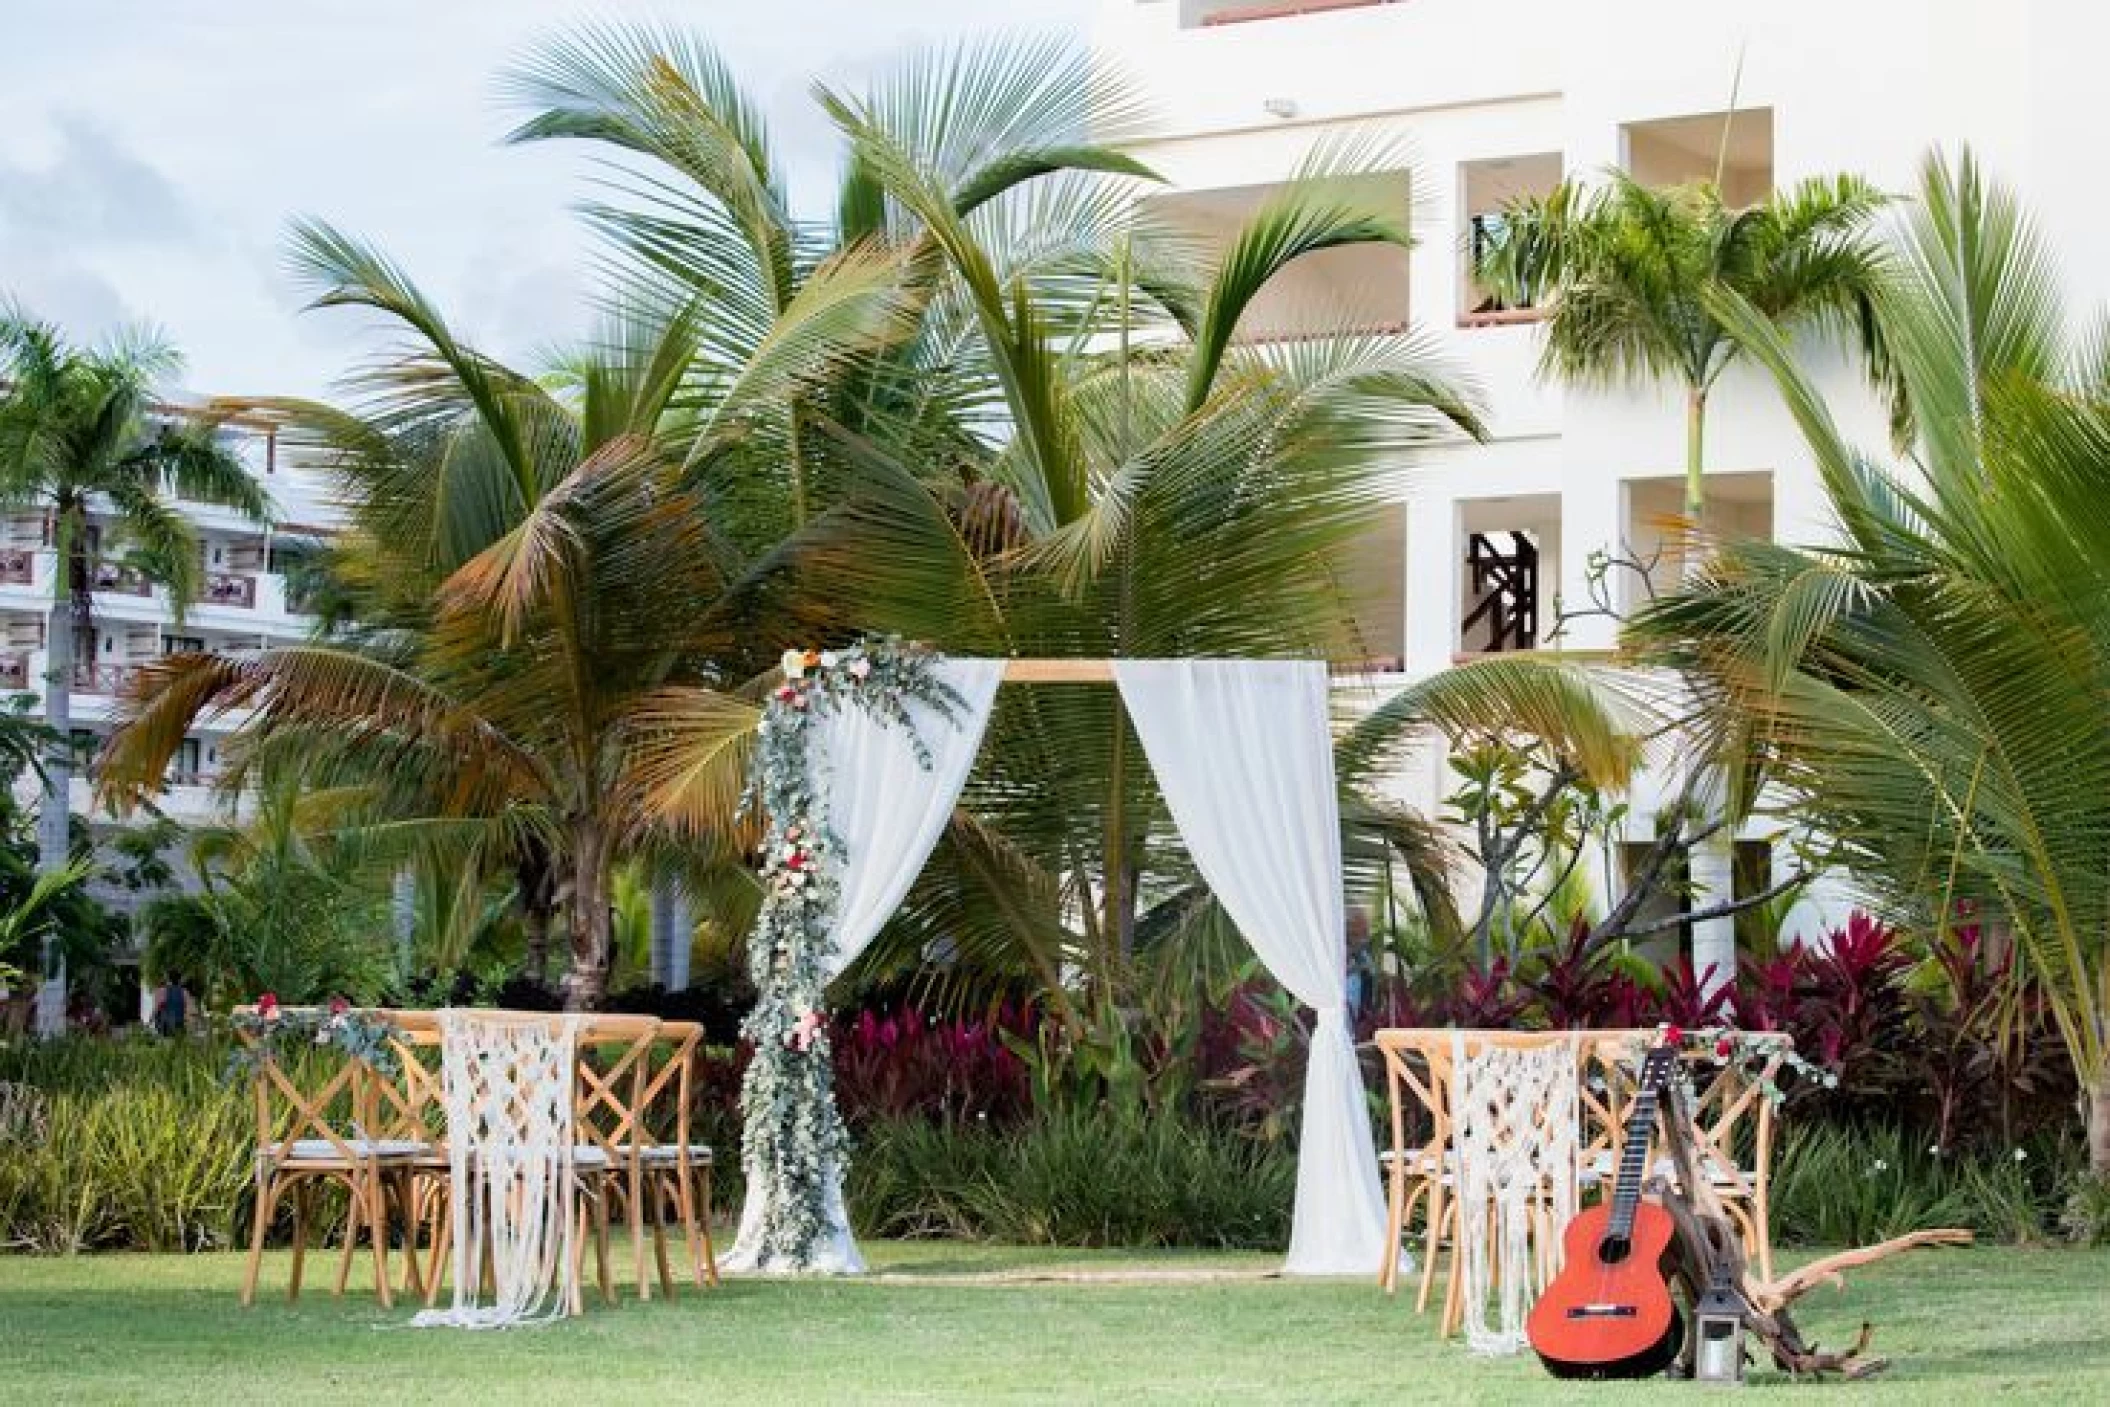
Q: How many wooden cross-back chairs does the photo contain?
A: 12